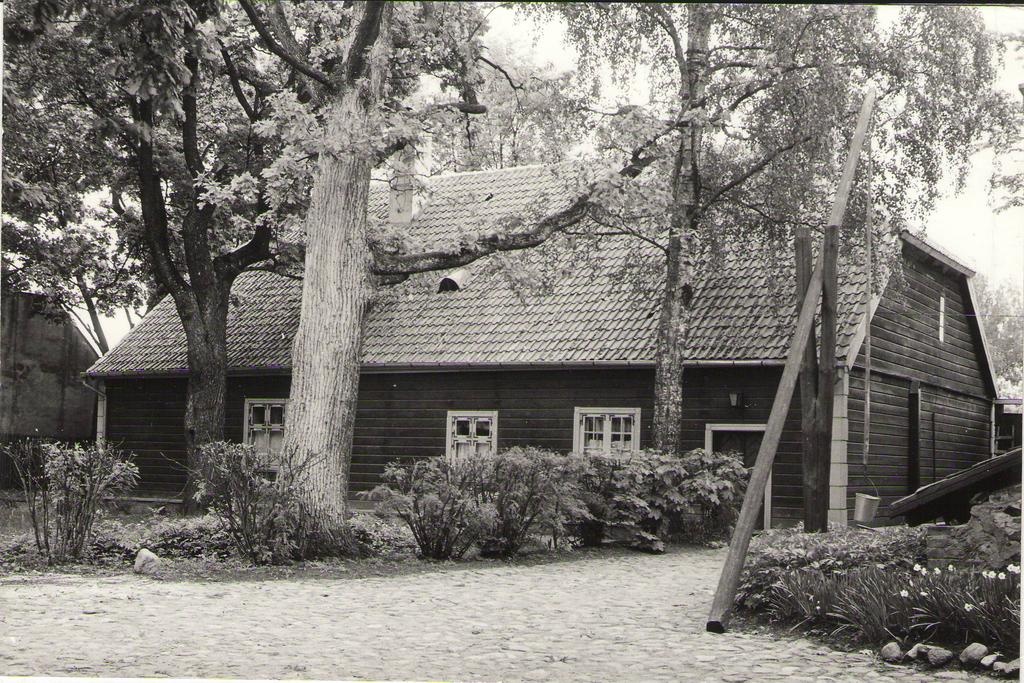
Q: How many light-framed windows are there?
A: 3